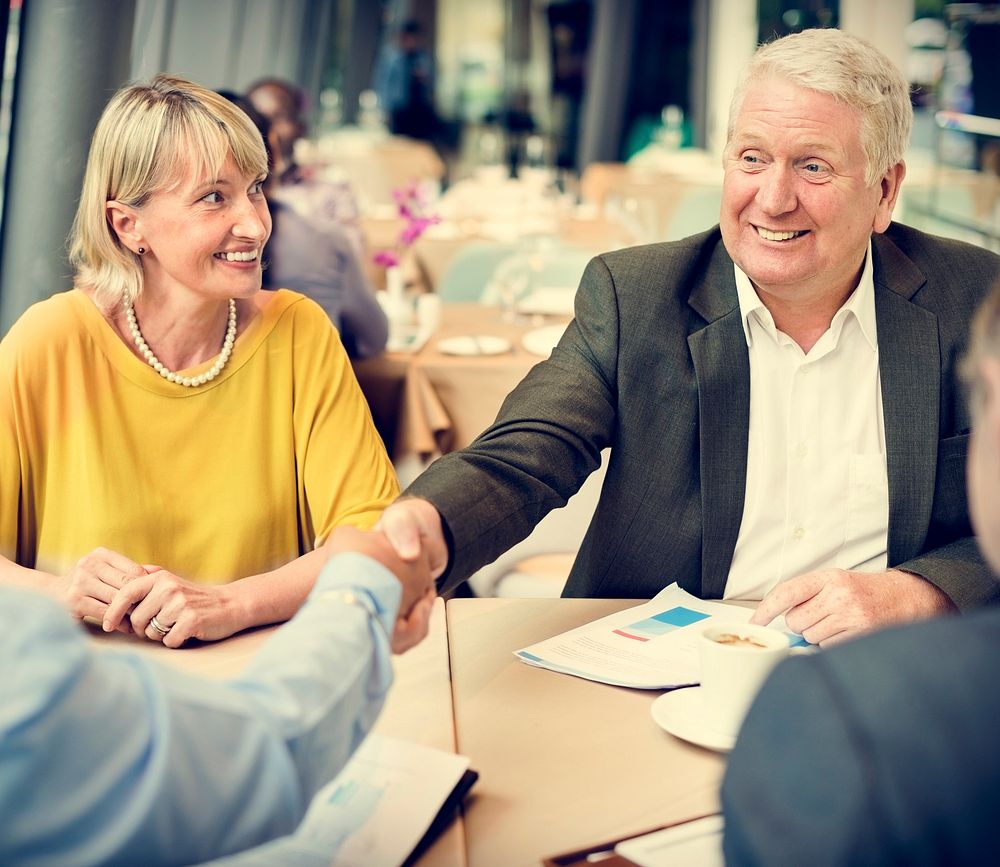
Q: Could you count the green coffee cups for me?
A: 0